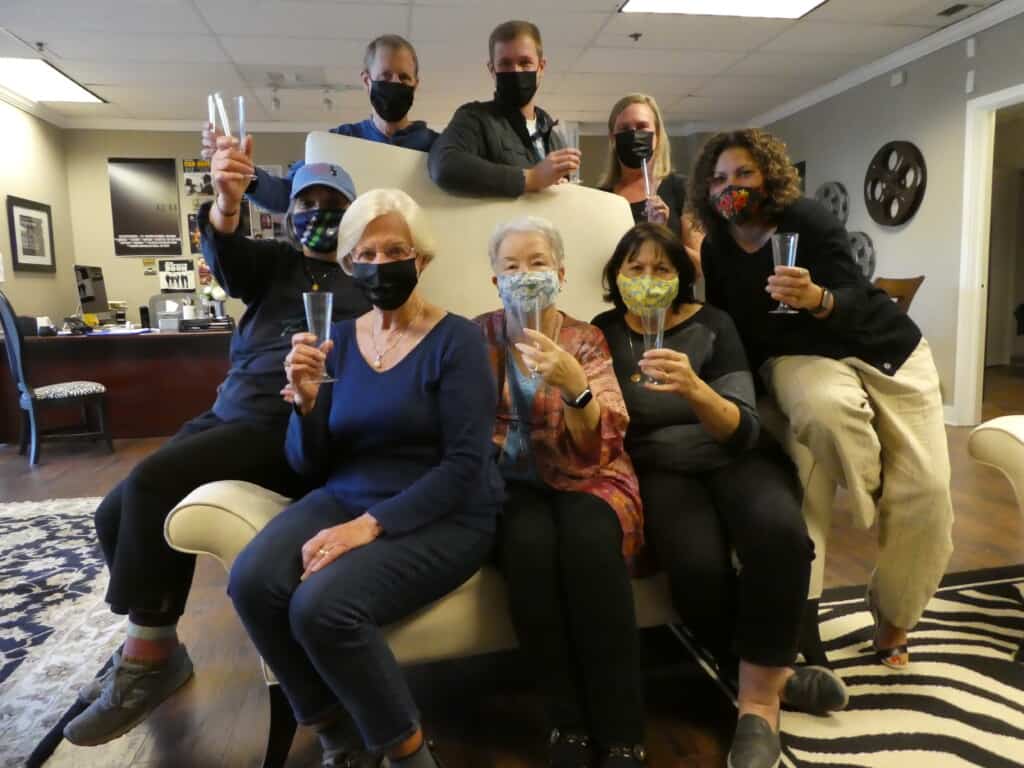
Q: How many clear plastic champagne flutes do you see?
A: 8